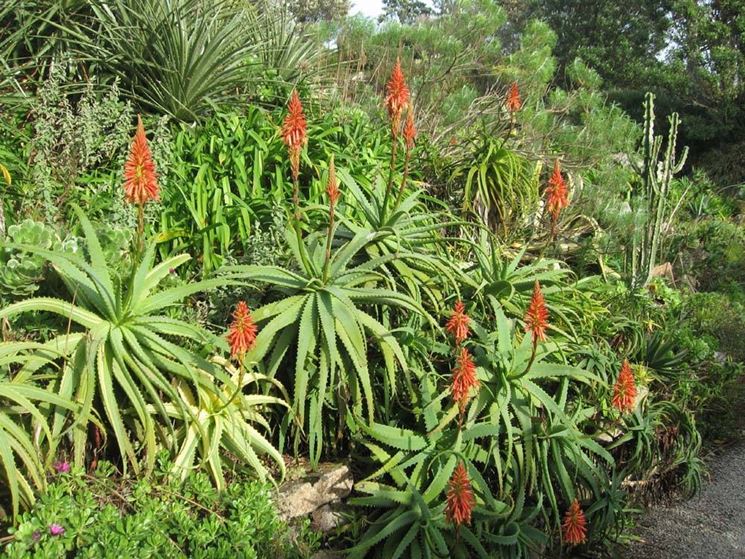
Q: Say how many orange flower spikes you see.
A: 14